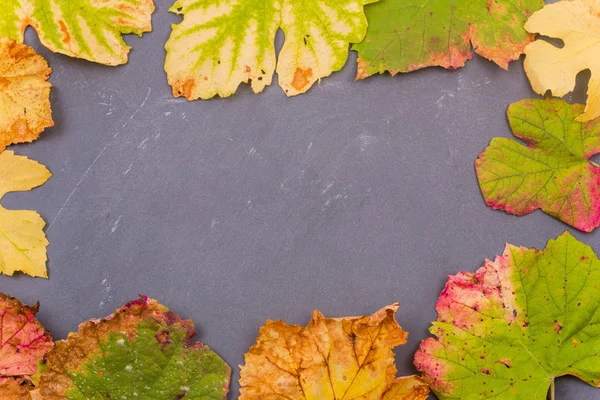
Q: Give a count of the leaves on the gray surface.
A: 11